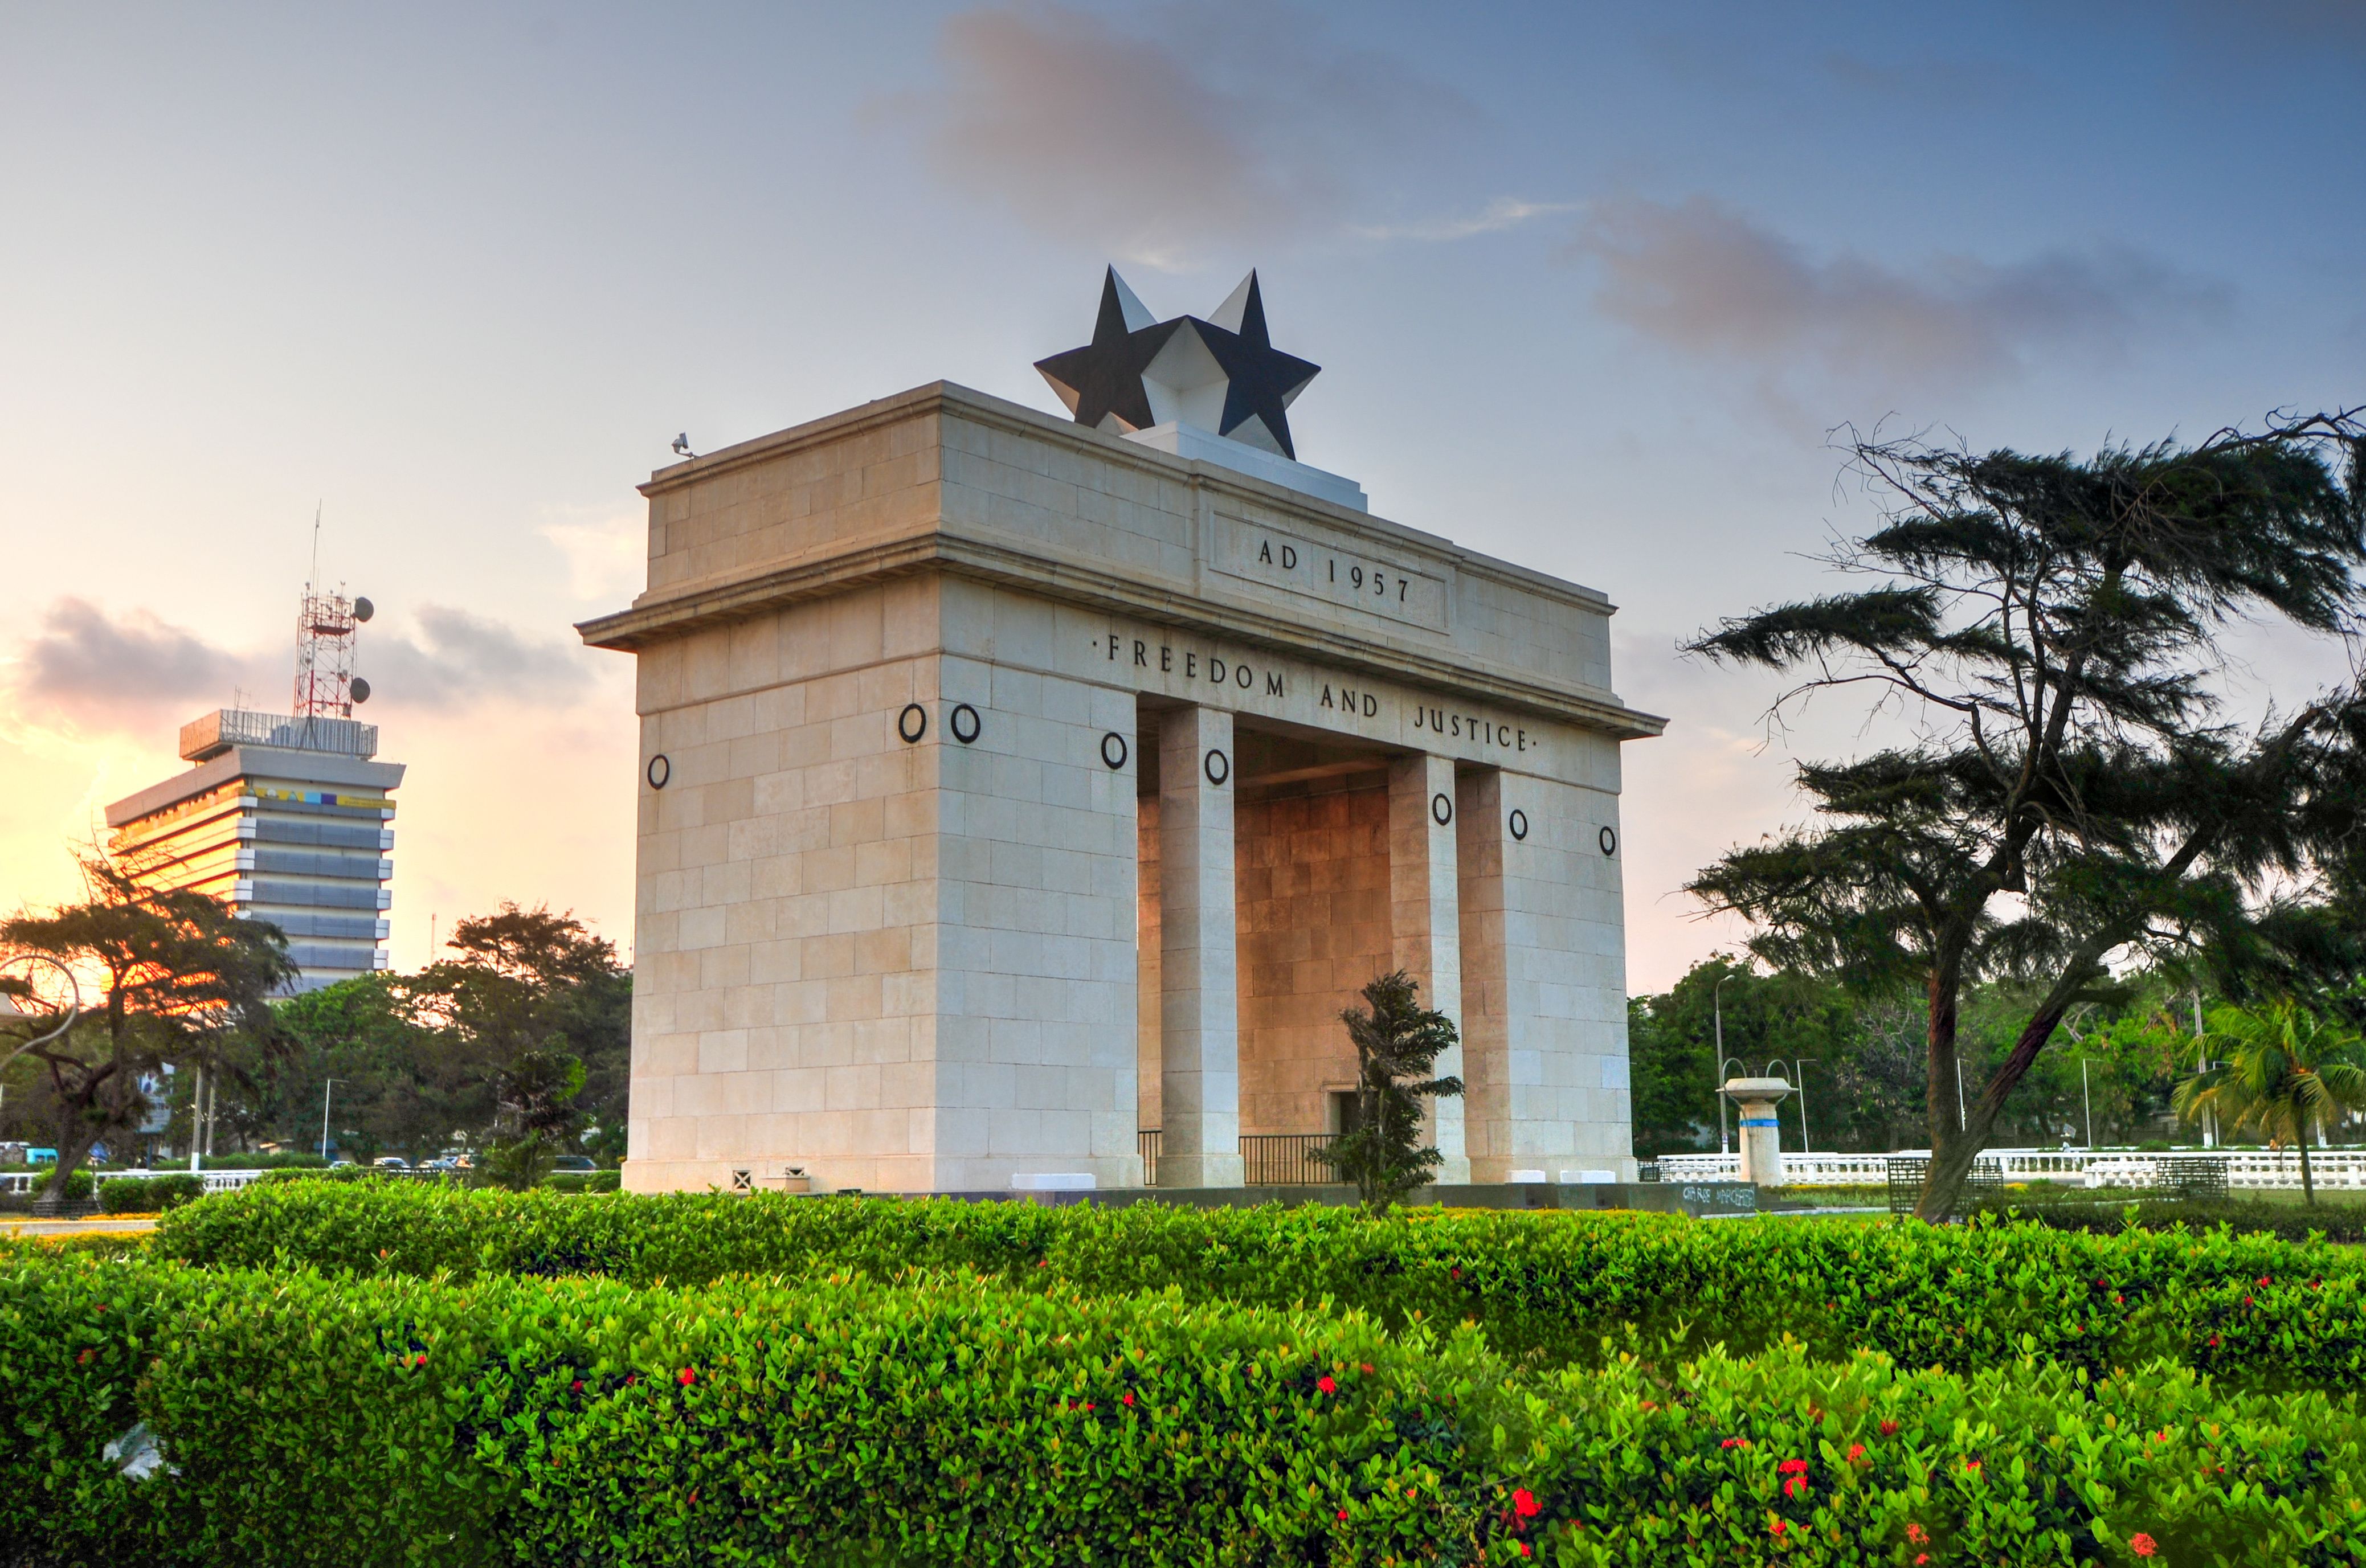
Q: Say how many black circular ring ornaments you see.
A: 8